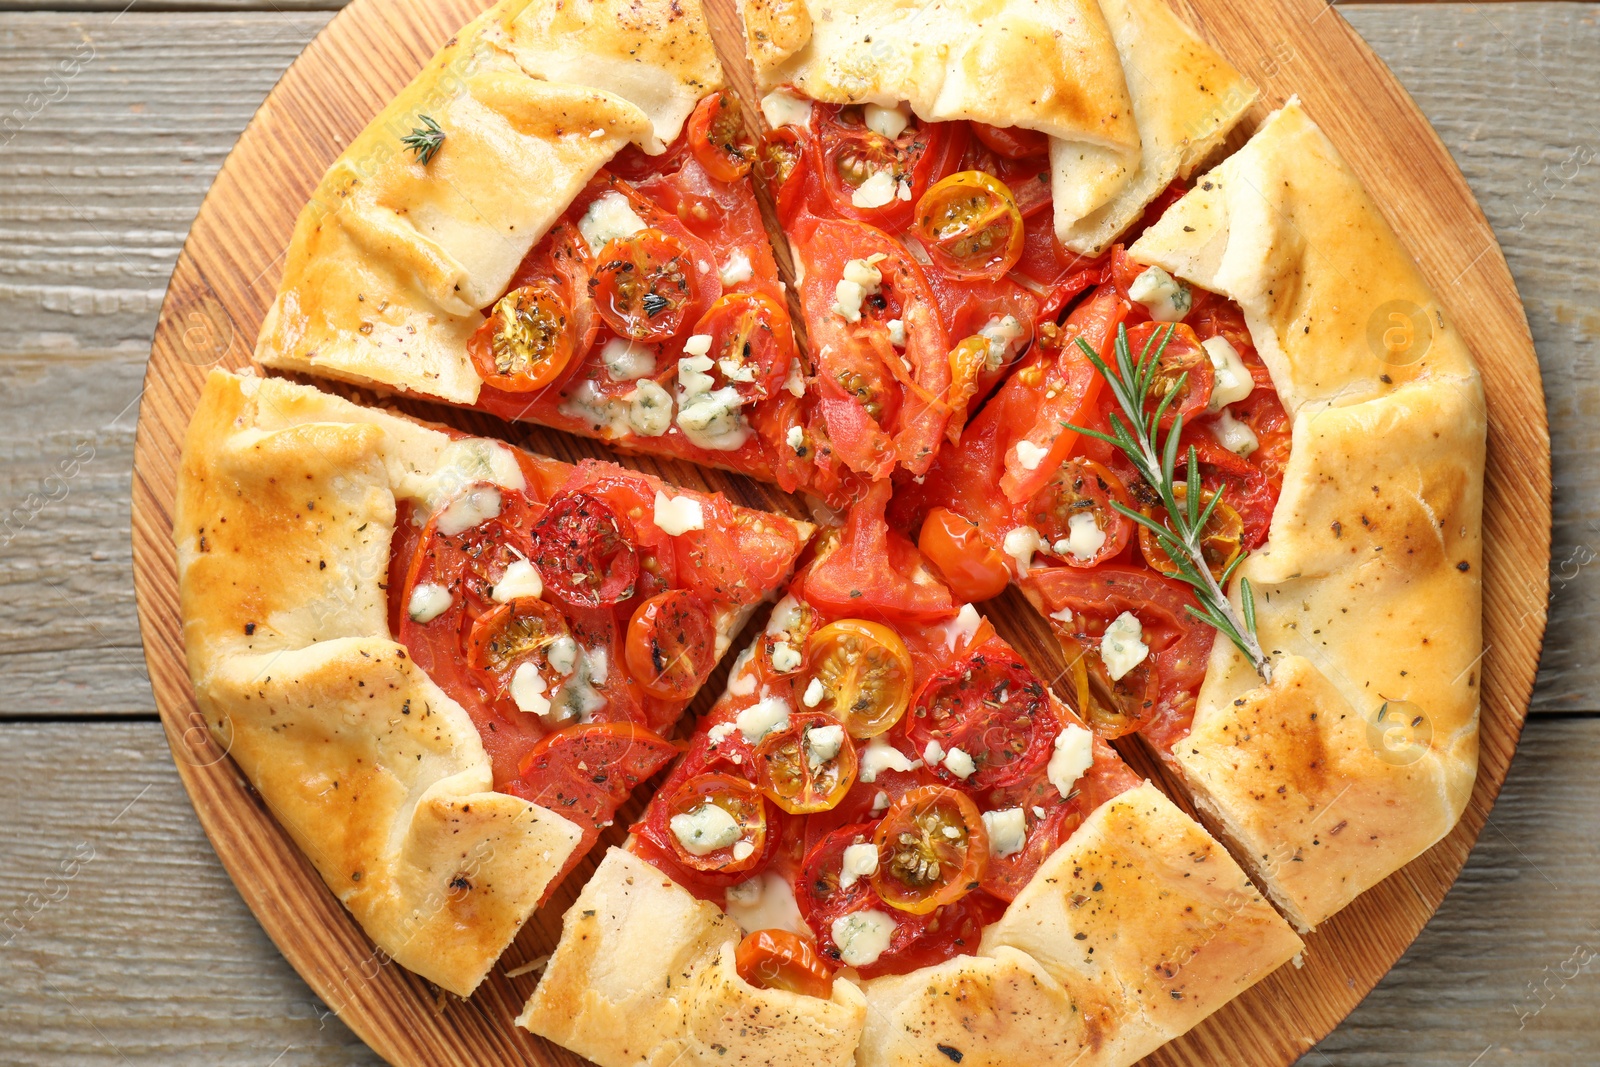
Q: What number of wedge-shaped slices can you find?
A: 5